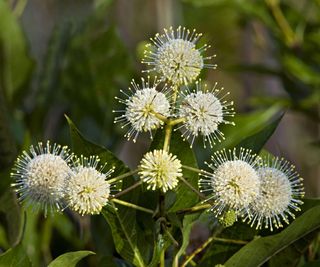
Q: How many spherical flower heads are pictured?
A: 8